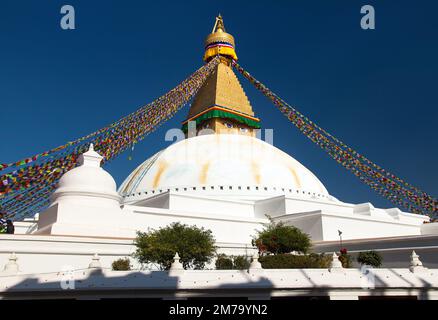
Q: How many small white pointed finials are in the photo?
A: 6